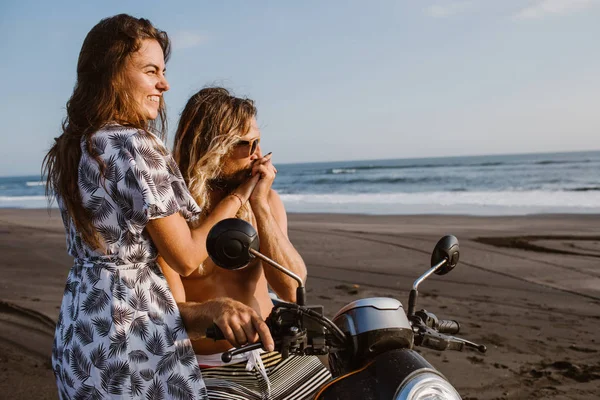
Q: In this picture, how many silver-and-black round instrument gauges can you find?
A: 1